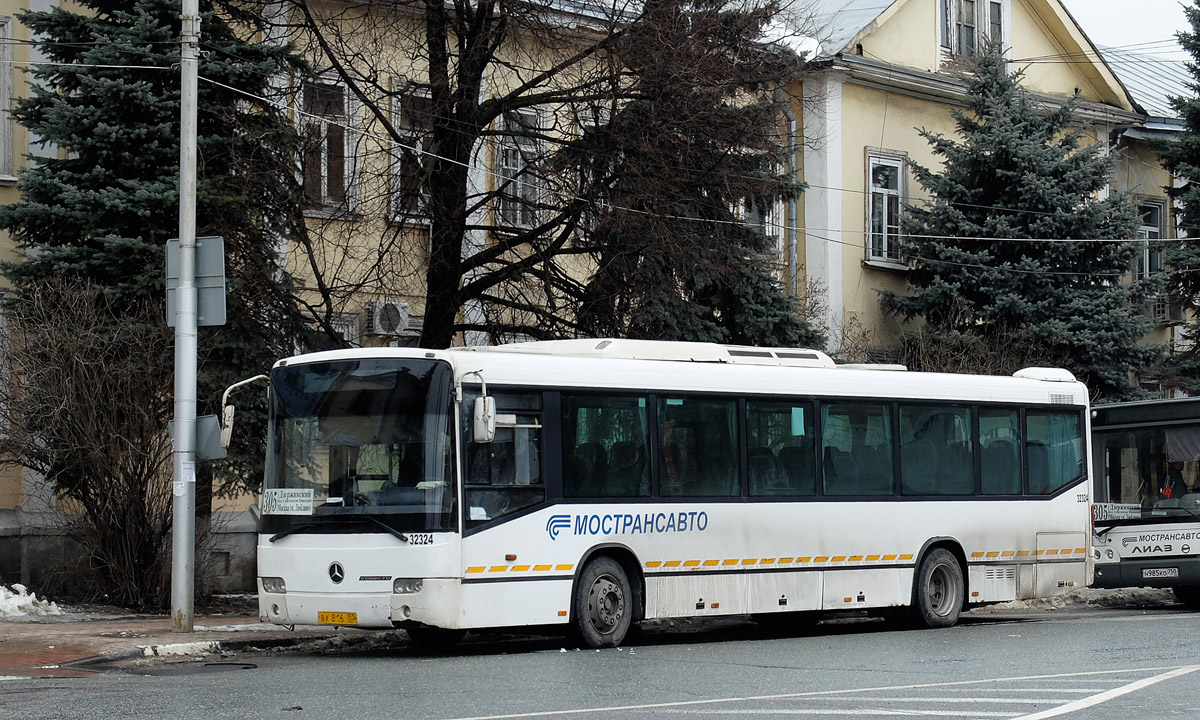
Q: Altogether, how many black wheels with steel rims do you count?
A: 2